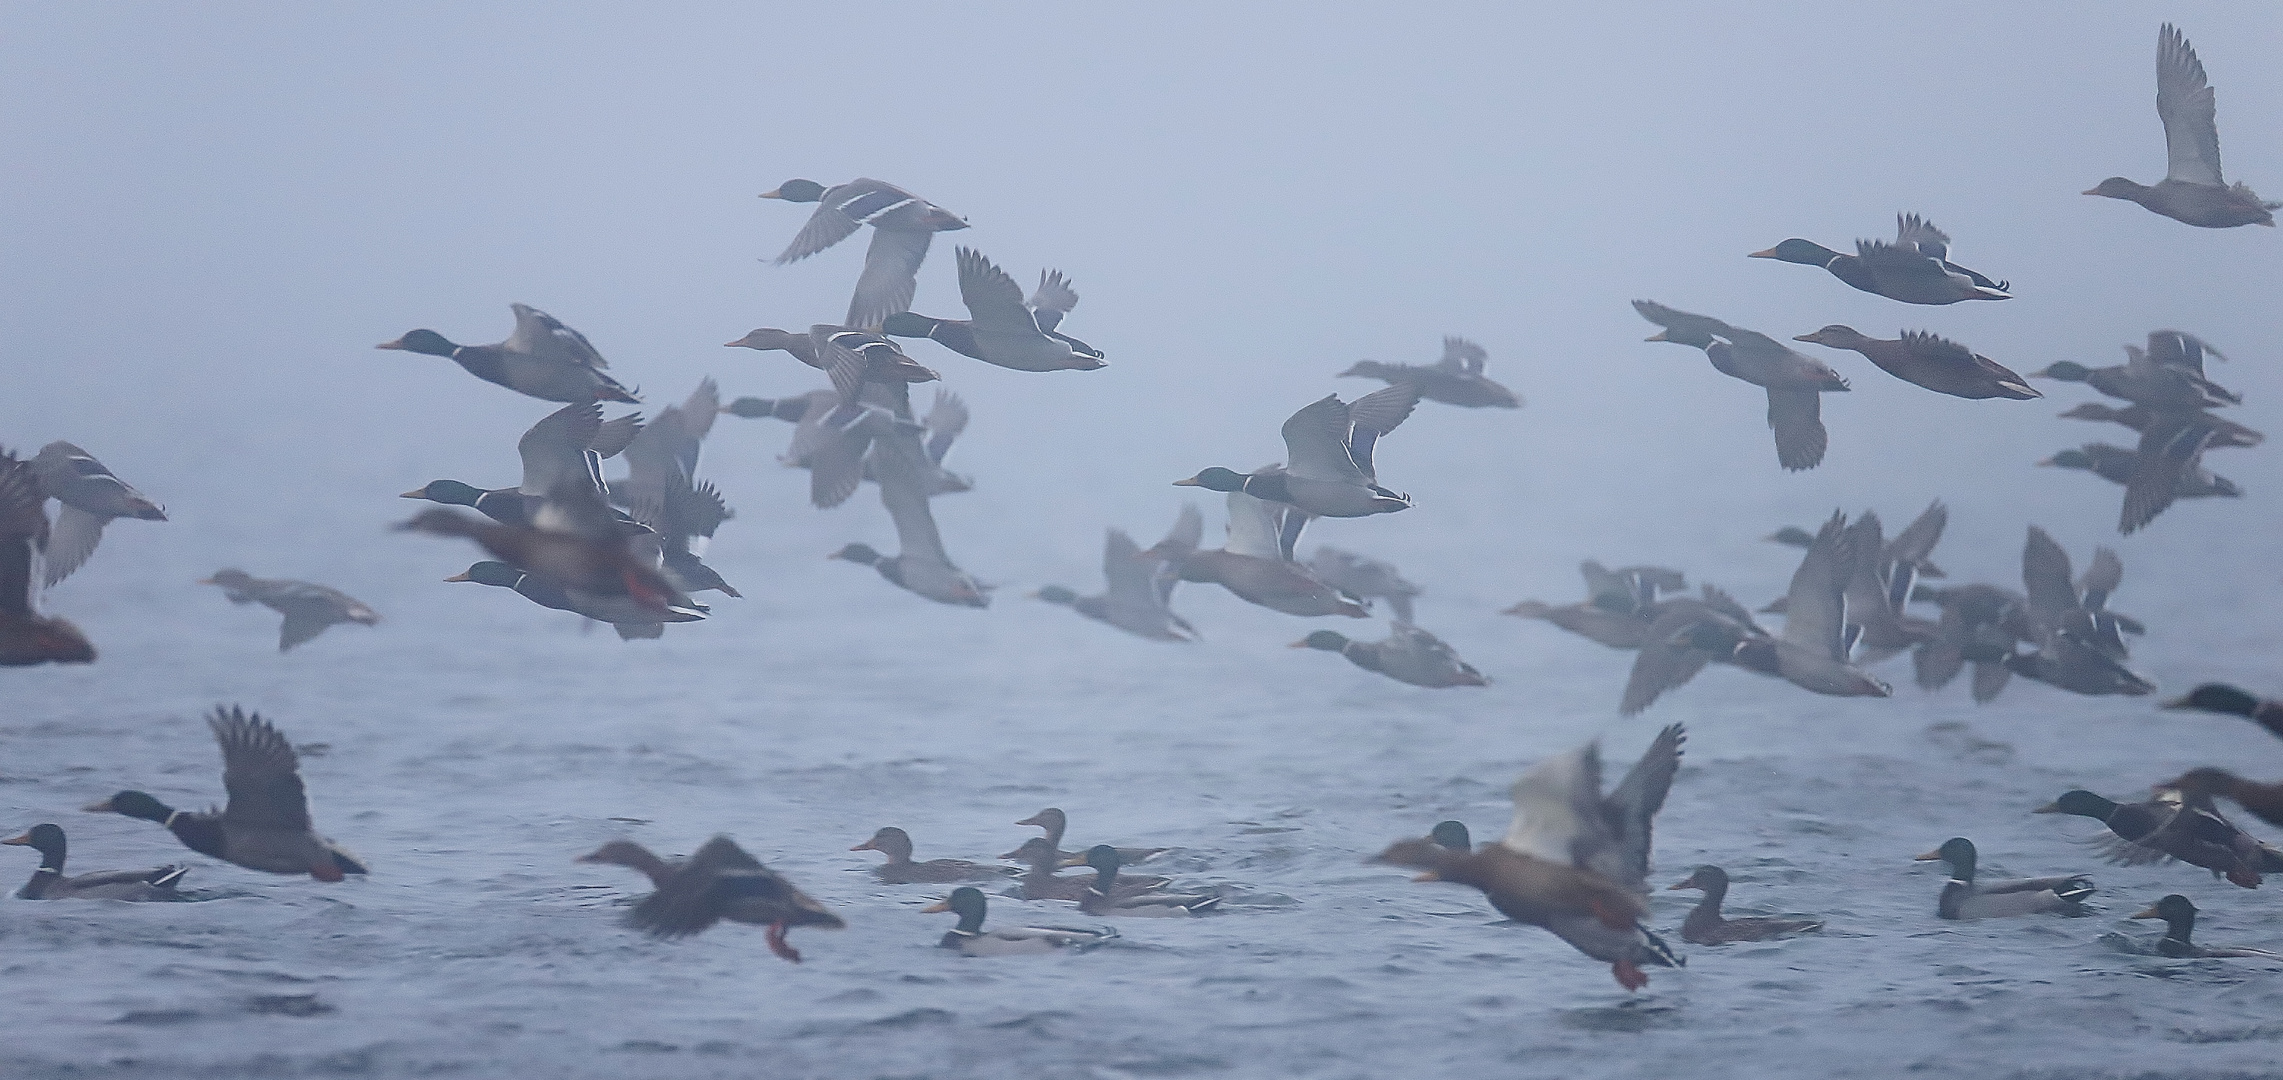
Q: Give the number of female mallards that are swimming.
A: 4